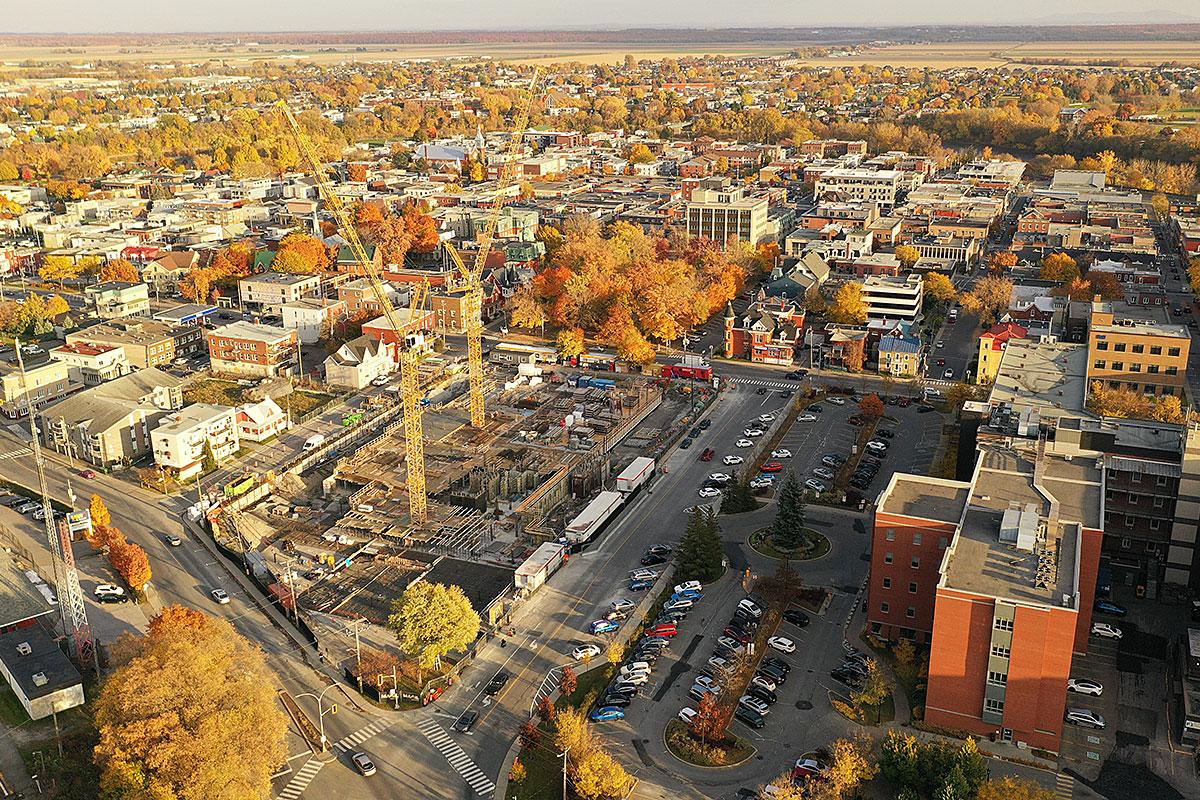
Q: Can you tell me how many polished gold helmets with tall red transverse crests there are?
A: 0